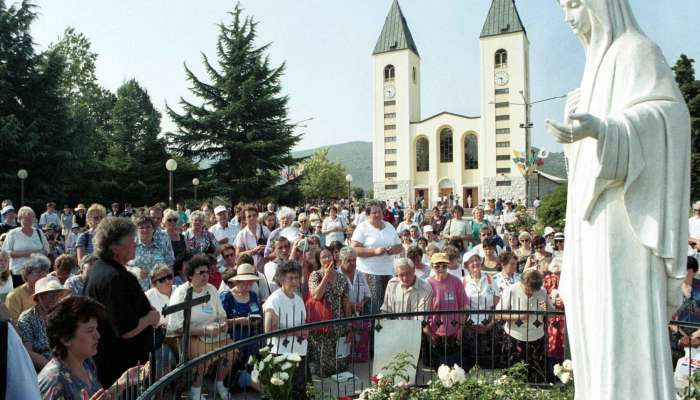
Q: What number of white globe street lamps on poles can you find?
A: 4